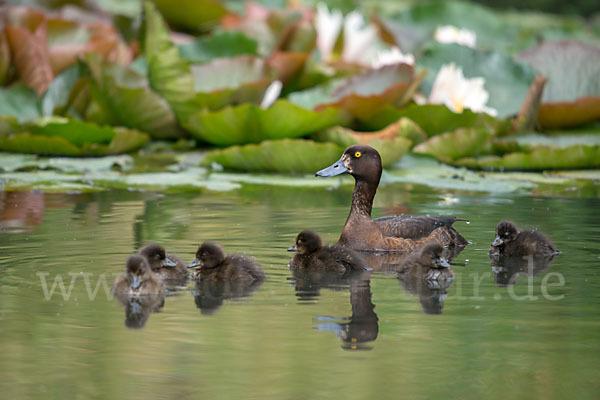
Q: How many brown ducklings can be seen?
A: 6